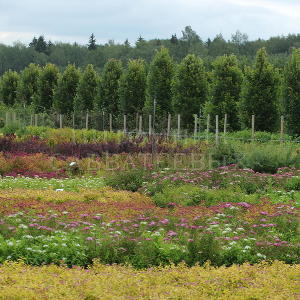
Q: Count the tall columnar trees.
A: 12